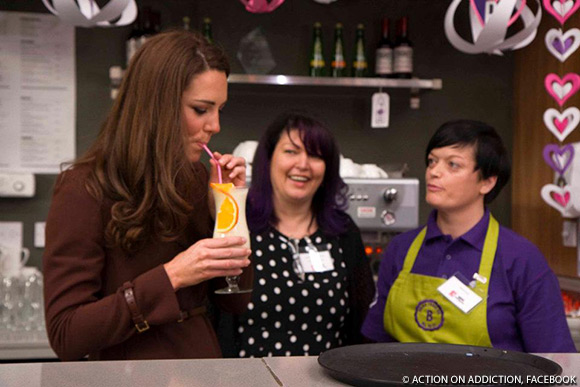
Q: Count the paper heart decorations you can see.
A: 6